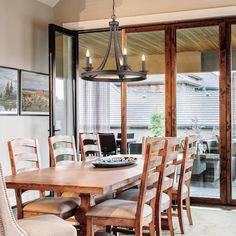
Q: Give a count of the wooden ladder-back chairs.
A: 6